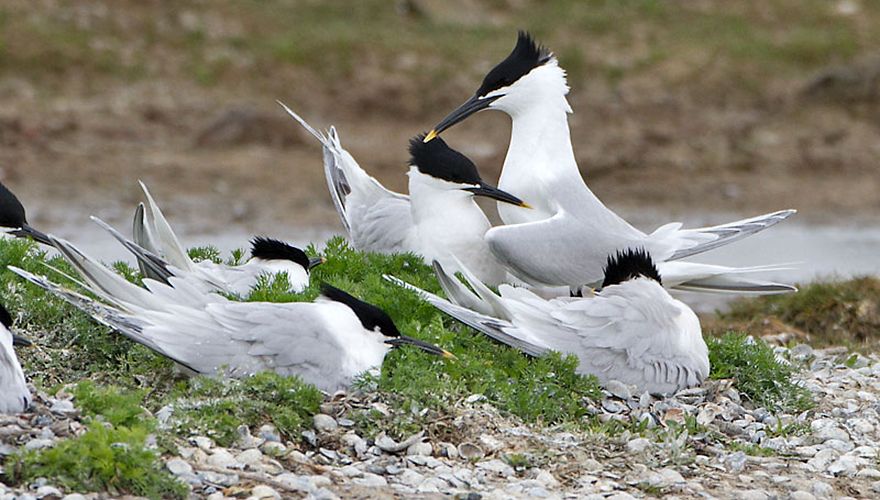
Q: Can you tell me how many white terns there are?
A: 7